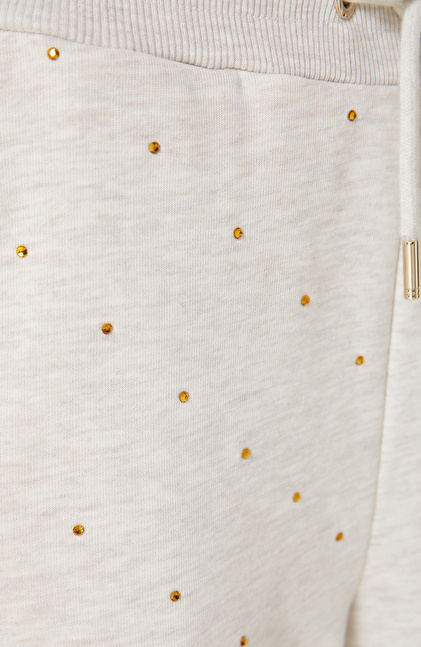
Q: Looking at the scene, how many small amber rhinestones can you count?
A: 15